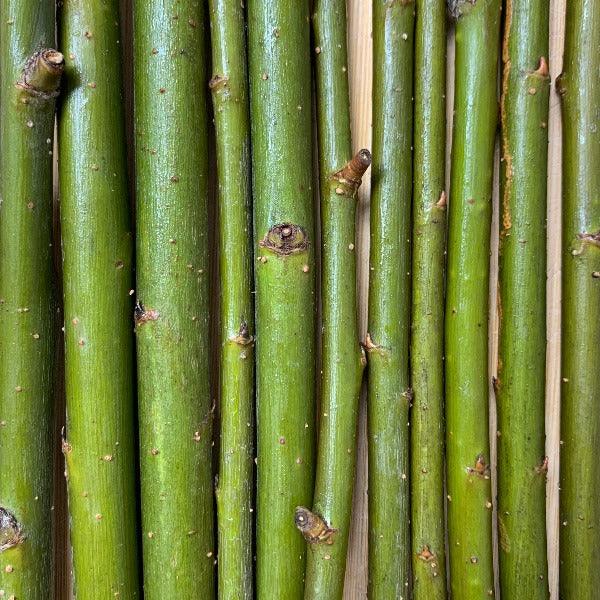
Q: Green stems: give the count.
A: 11